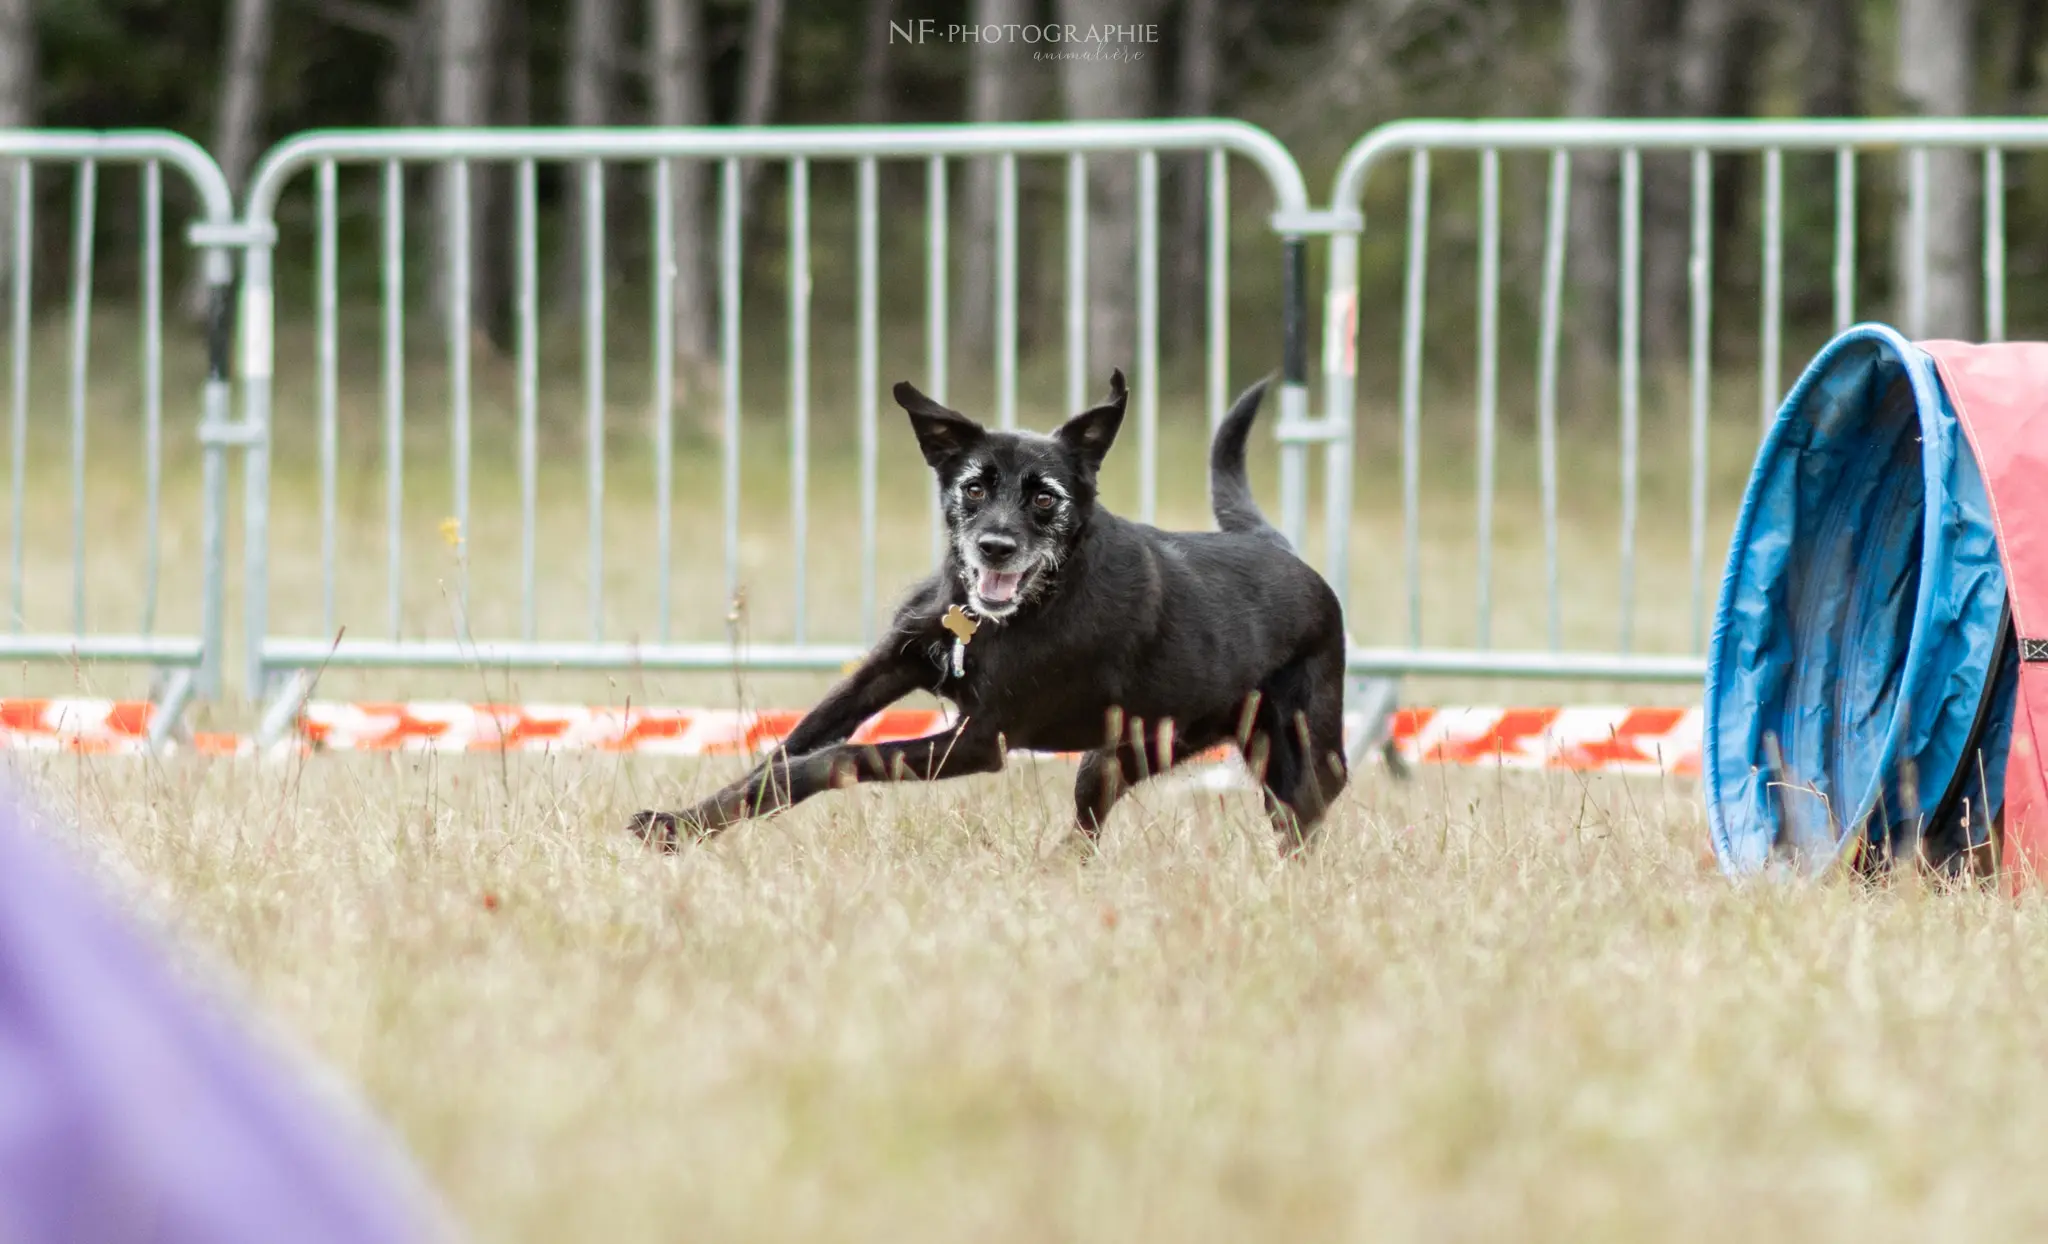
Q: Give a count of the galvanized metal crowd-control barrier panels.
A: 3